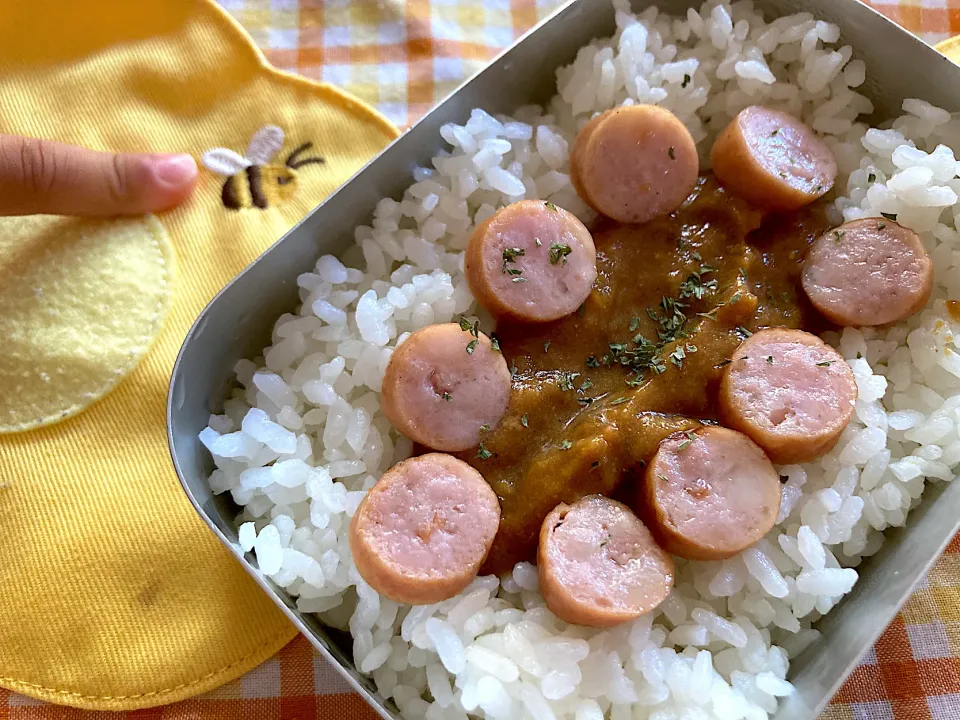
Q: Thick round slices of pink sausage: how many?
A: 9